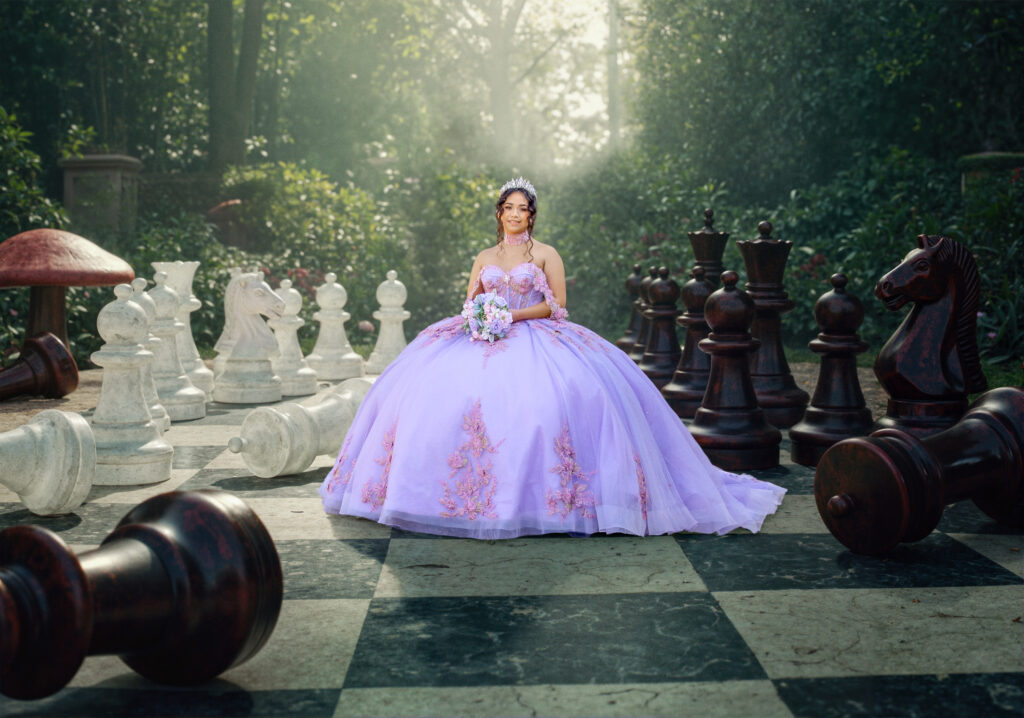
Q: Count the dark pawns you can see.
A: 6